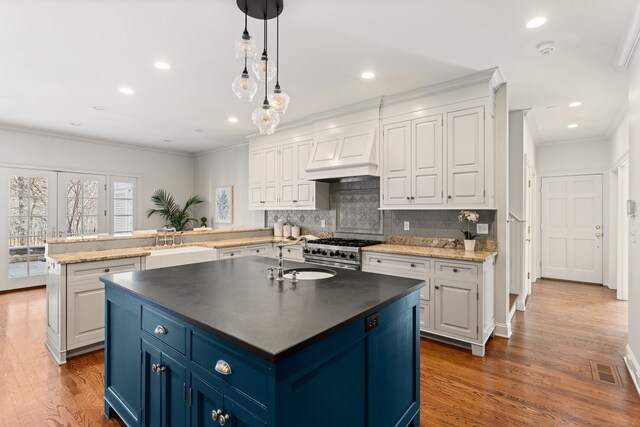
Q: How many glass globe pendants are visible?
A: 5